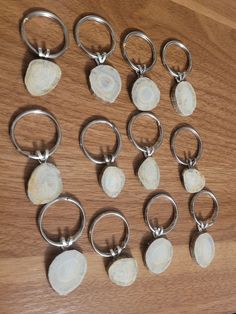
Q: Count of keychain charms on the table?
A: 12